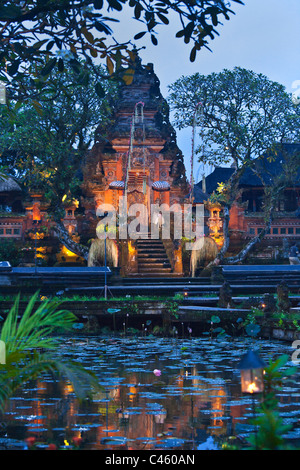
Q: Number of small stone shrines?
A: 2